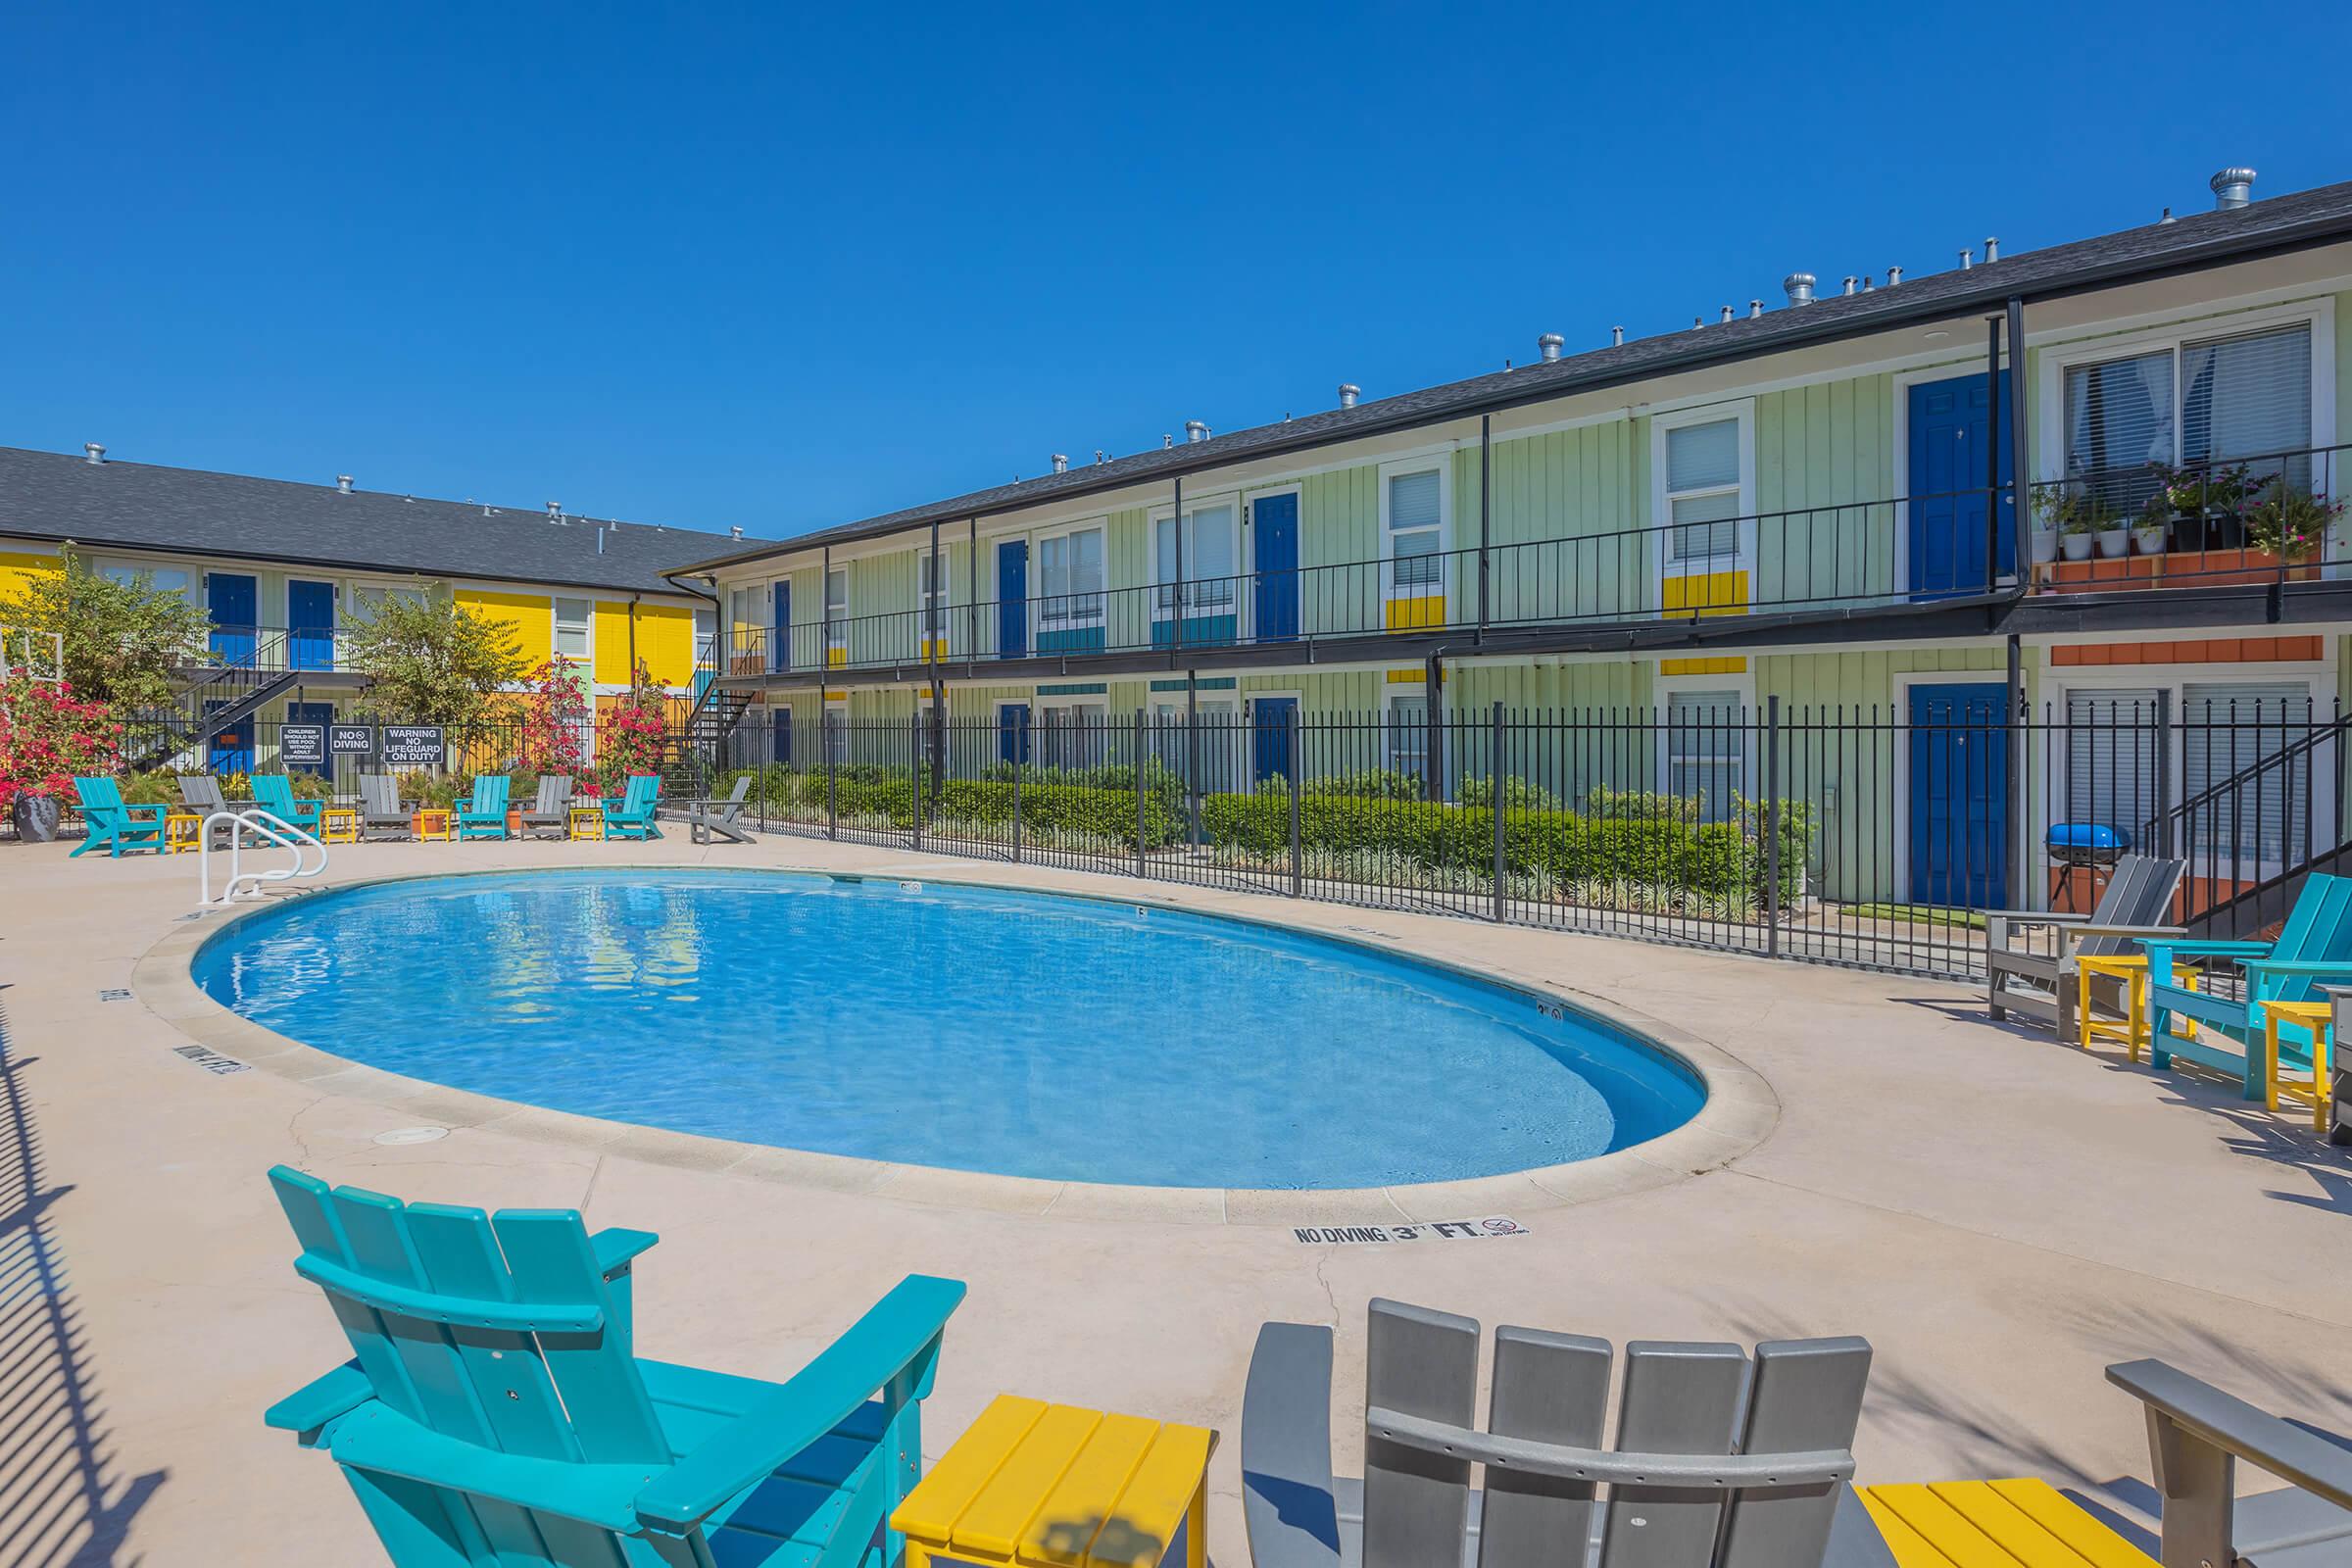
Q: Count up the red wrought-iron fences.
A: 0